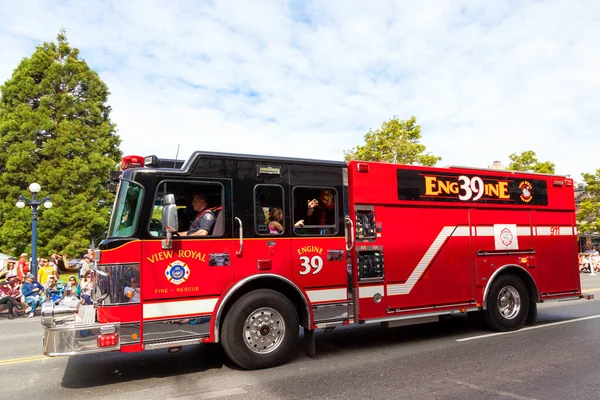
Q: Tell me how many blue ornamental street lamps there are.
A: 1